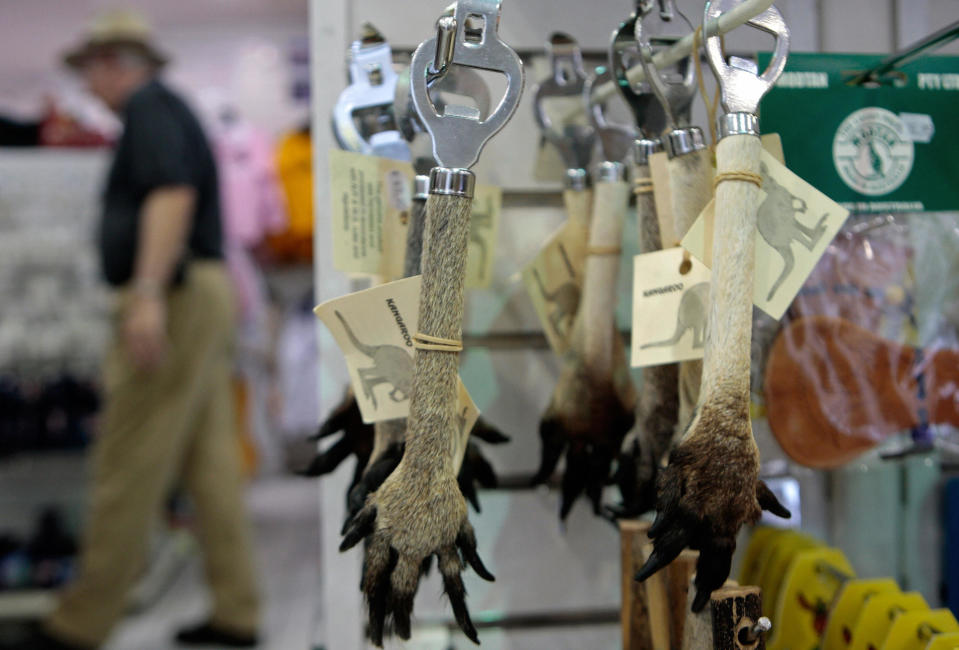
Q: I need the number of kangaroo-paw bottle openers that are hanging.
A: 8